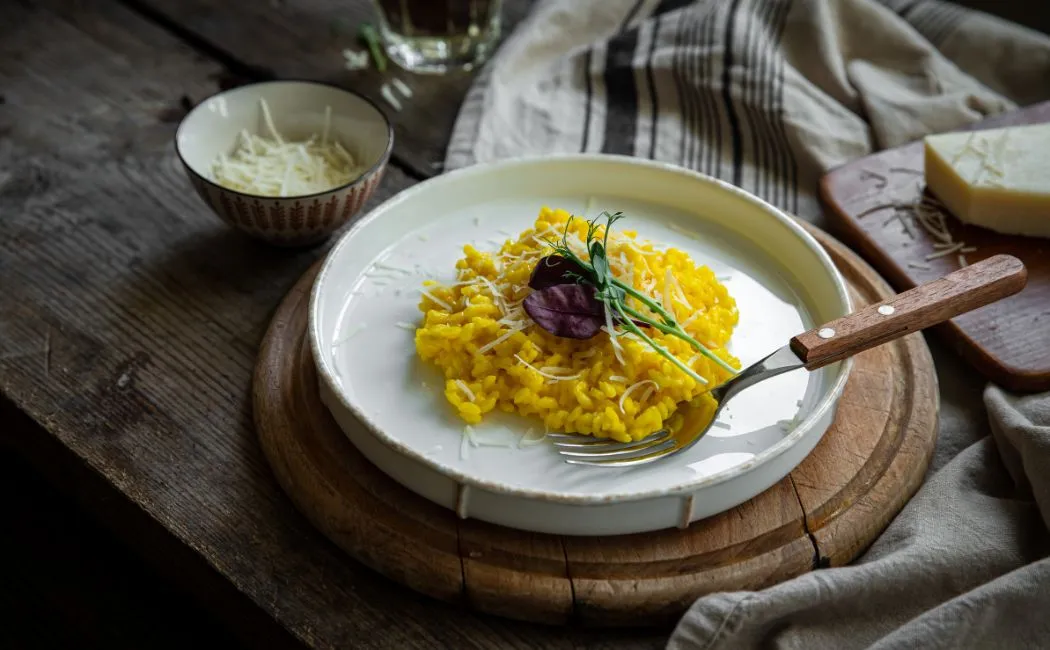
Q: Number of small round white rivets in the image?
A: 2